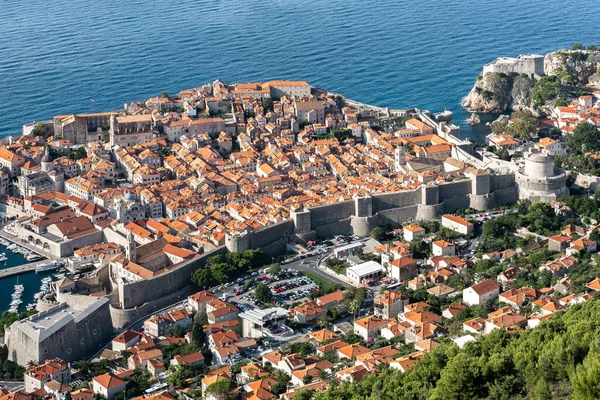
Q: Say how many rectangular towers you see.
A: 4